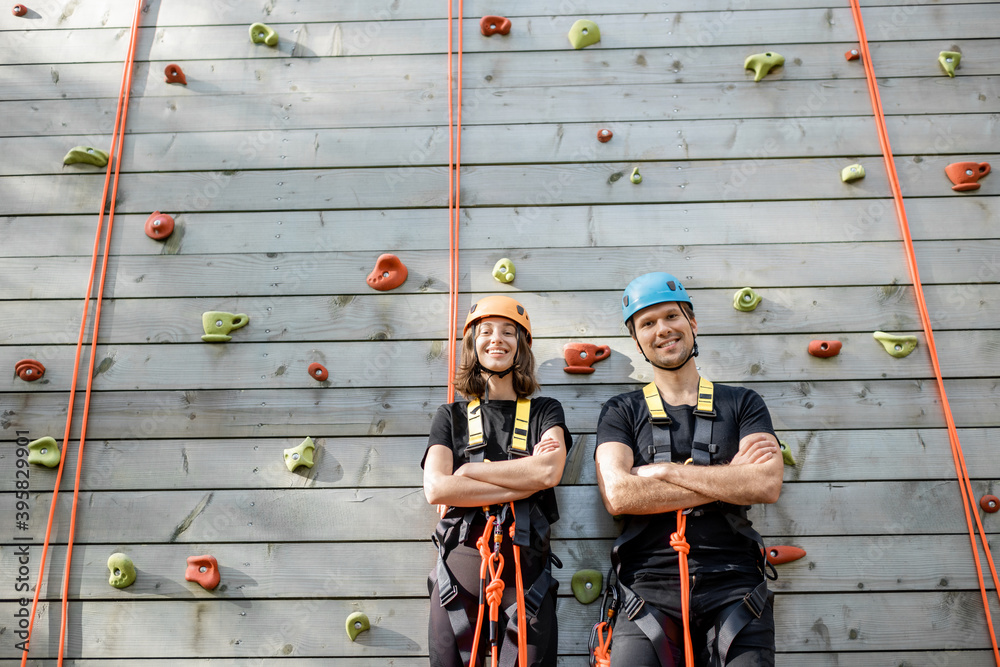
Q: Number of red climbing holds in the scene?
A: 15